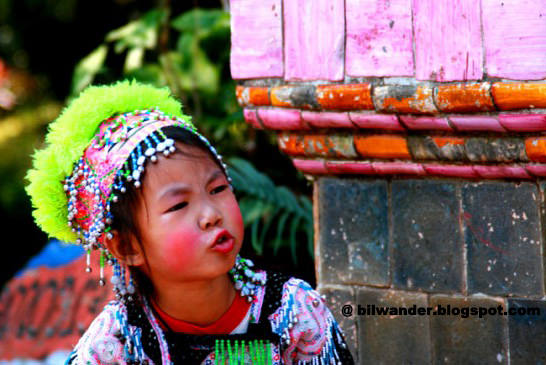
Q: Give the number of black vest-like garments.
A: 1